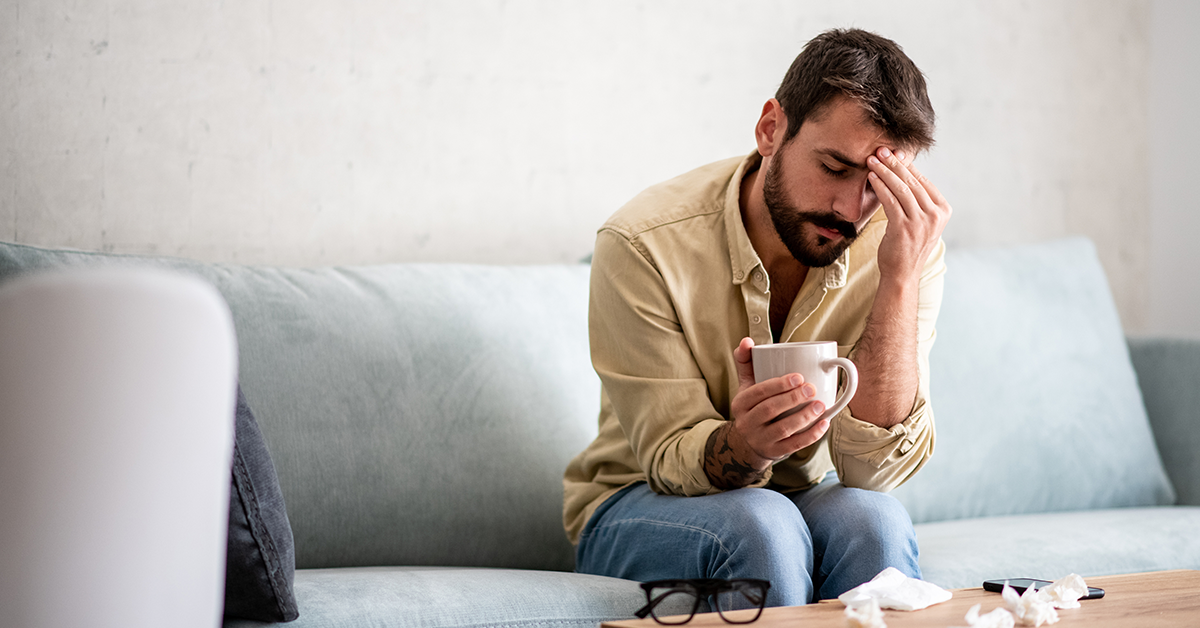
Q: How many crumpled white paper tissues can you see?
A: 5